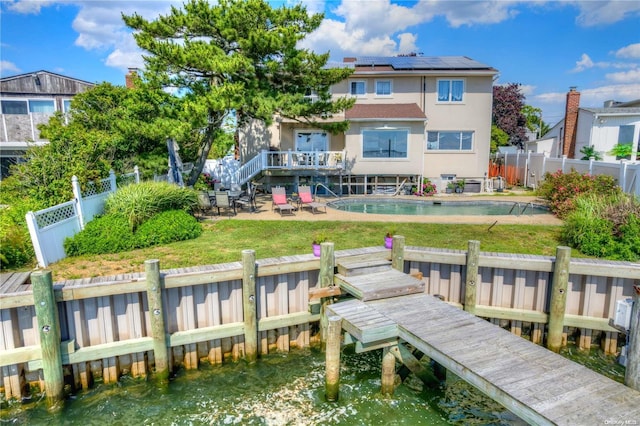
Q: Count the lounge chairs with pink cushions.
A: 2